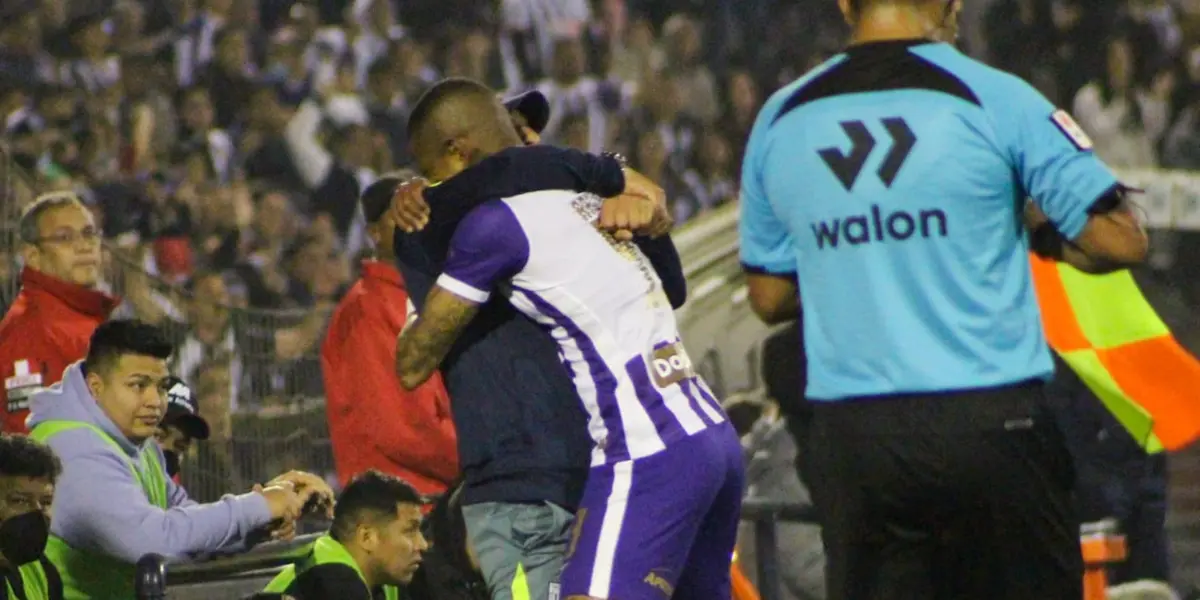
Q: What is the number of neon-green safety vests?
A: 3